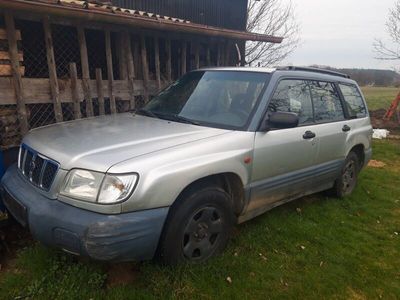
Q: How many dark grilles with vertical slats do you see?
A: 1